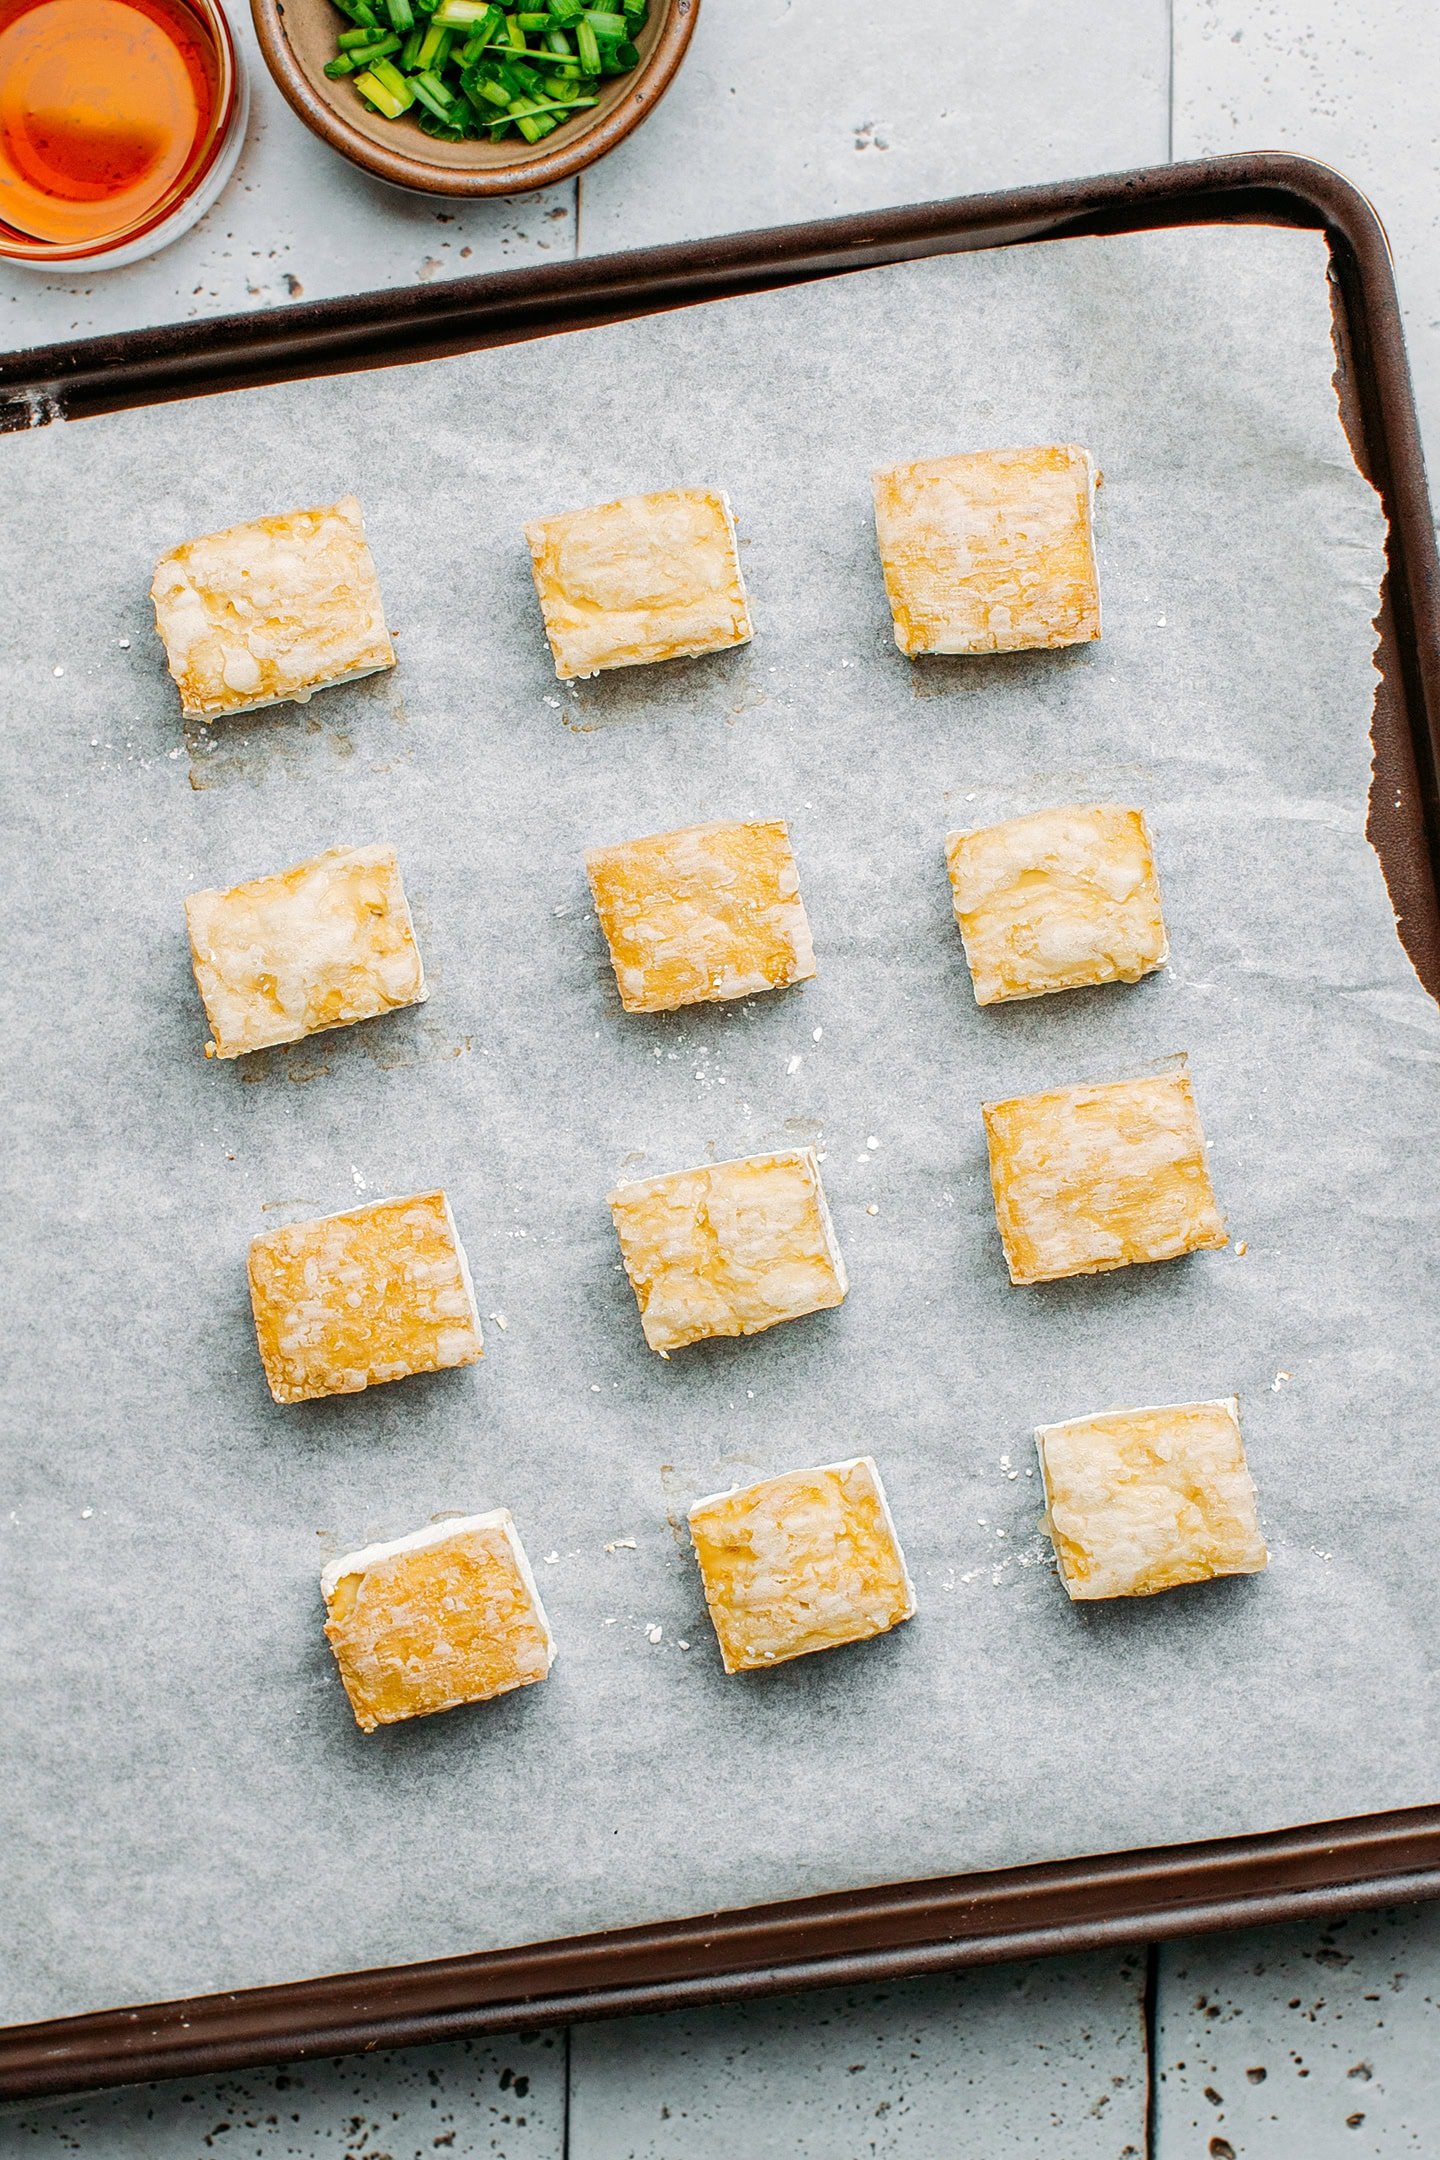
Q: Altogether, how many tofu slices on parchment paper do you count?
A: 12